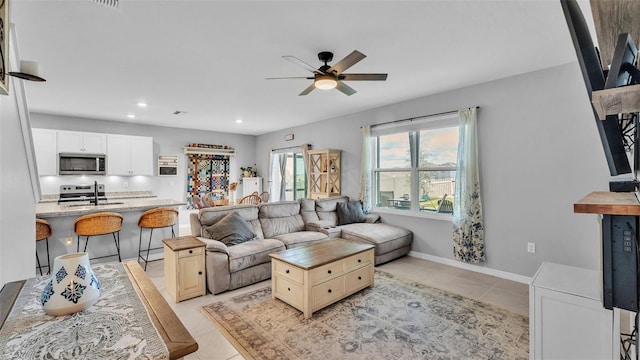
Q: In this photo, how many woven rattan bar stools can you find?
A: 3